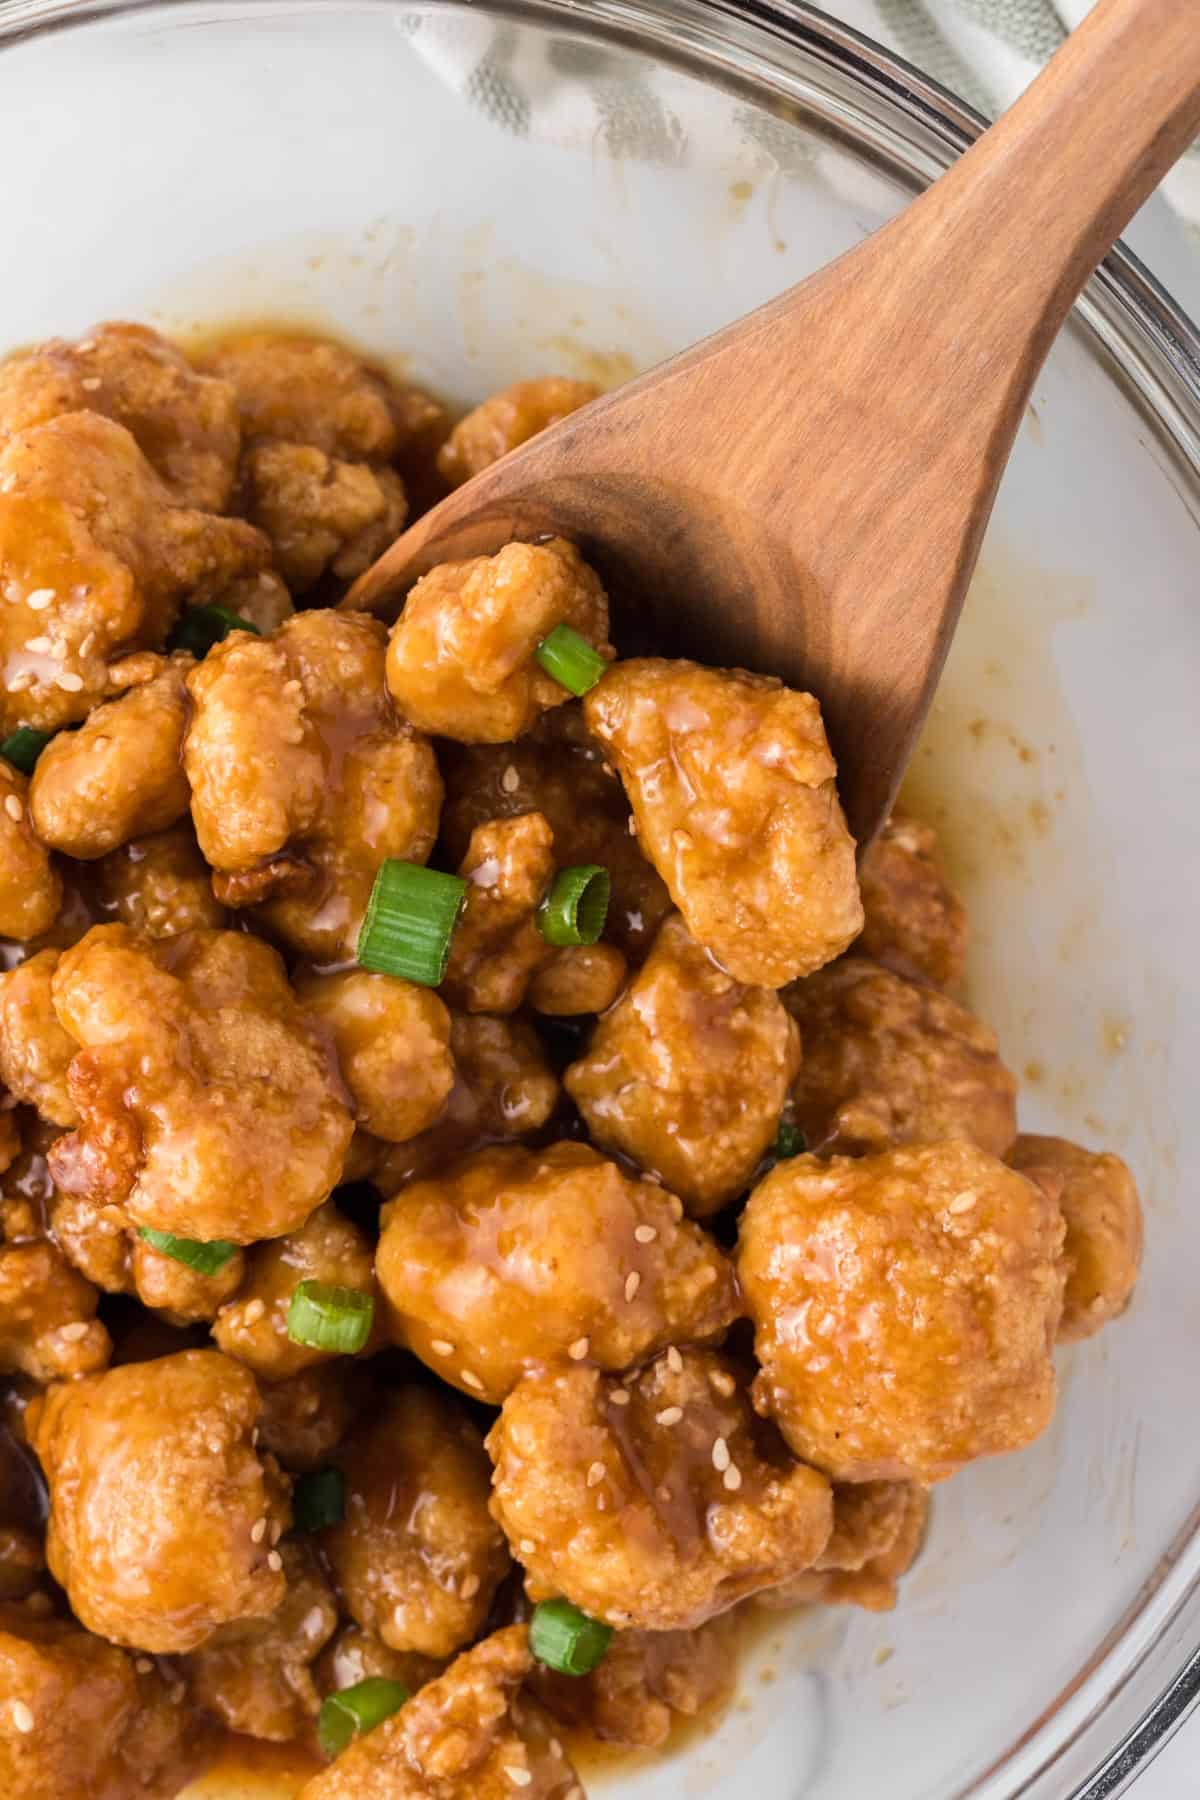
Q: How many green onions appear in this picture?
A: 11